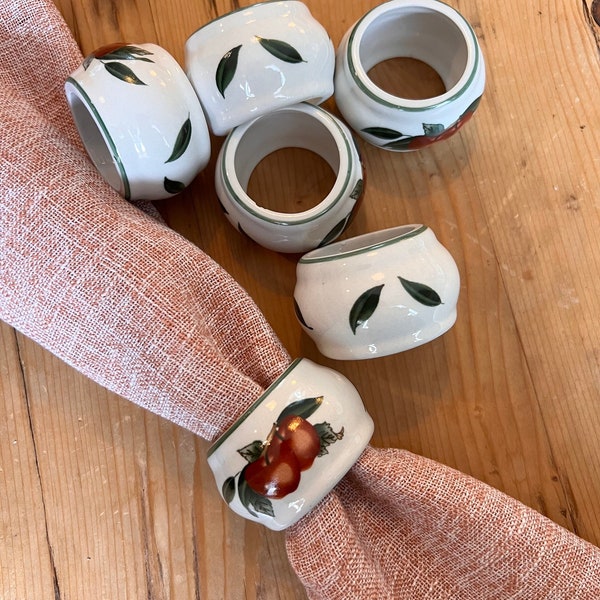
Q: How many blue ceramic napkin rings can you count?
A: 0